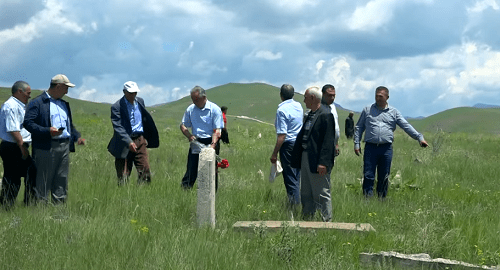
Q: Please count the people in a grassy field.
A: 10